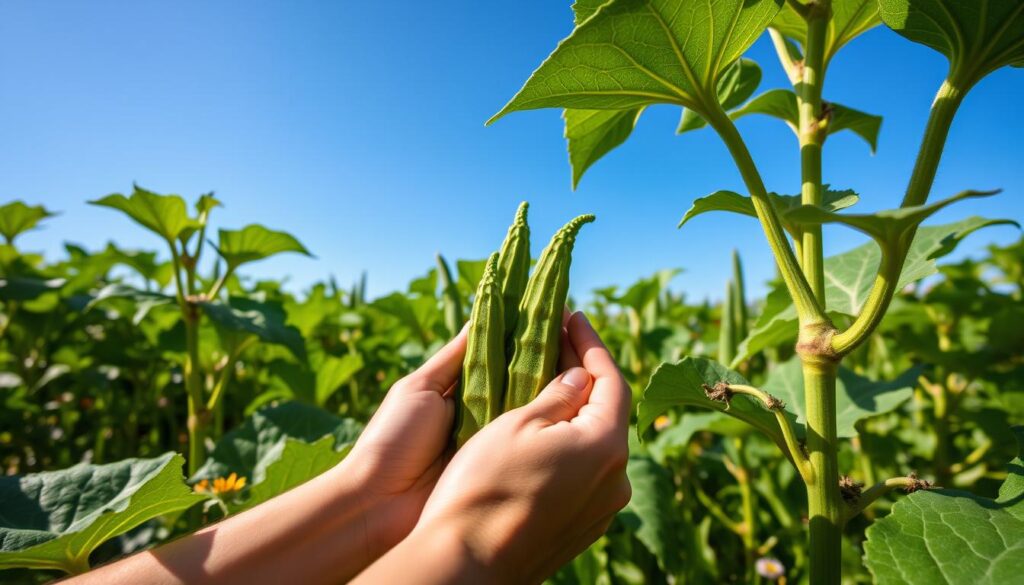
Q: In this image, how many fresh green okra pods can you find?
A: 3